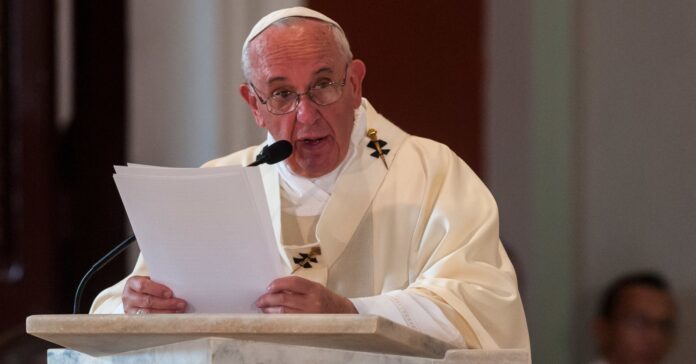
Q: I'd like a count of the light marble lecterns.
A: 1